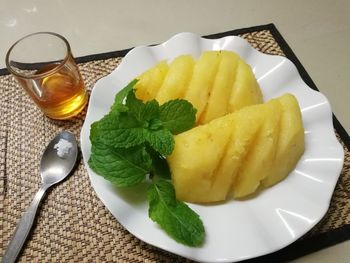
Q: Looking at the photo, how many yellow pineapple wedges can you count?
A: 2